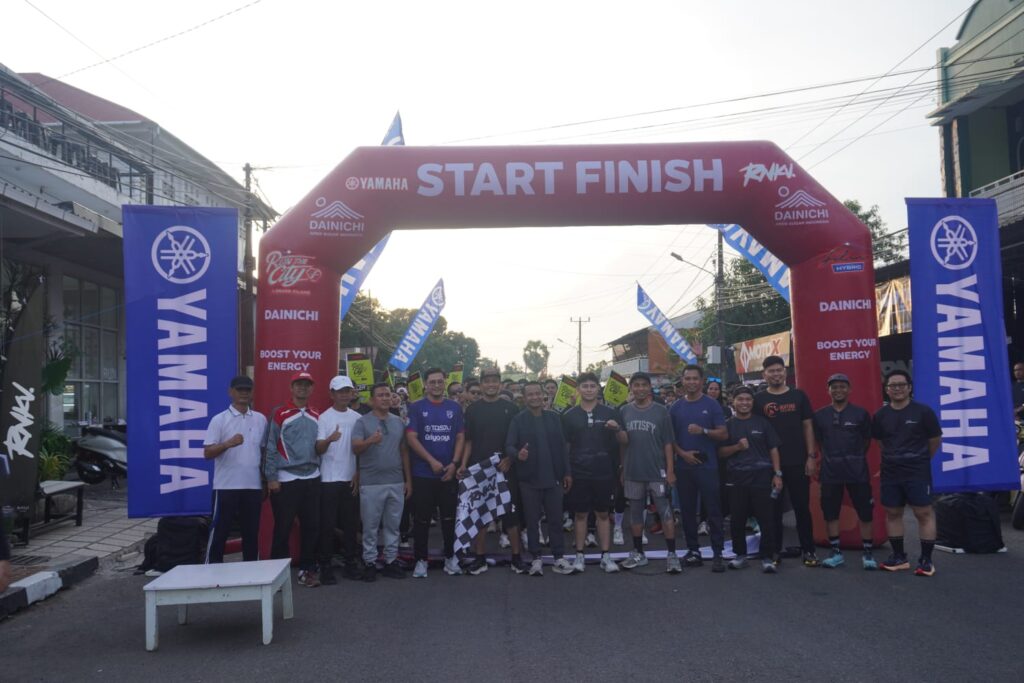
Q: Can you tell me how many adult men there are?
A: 14